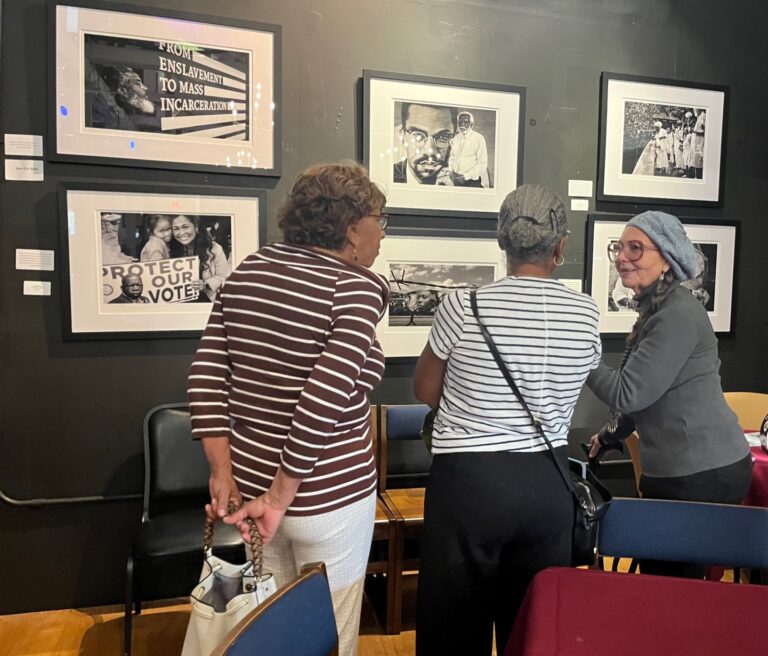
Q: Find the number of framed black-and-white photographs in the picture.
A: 6